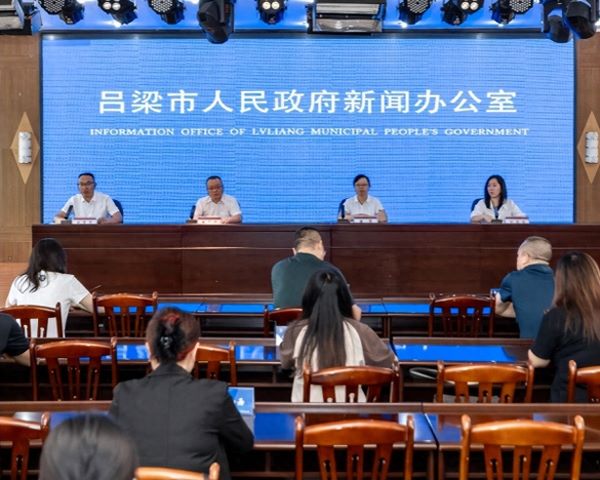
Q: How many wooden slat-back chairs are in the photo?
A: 13